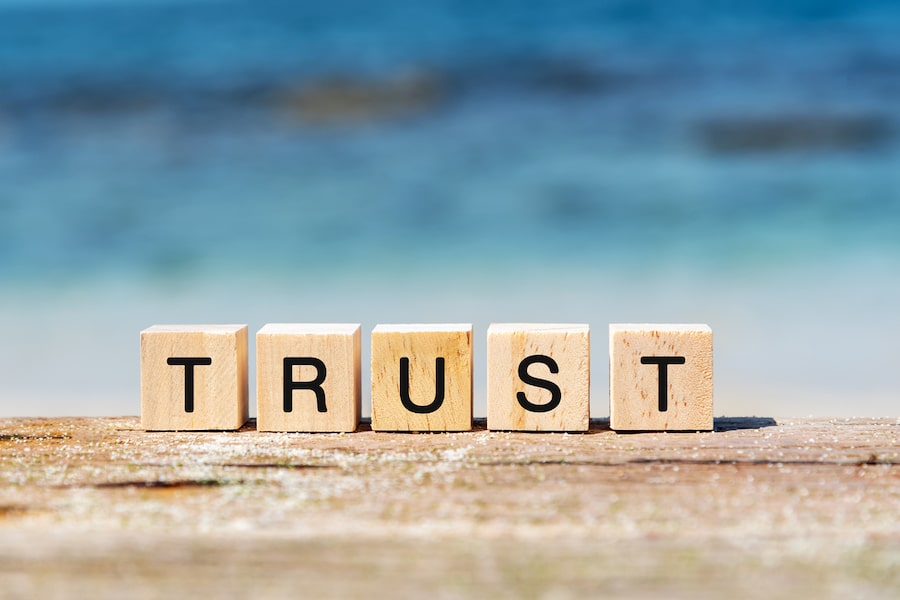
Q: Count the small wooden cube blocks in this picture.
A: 5